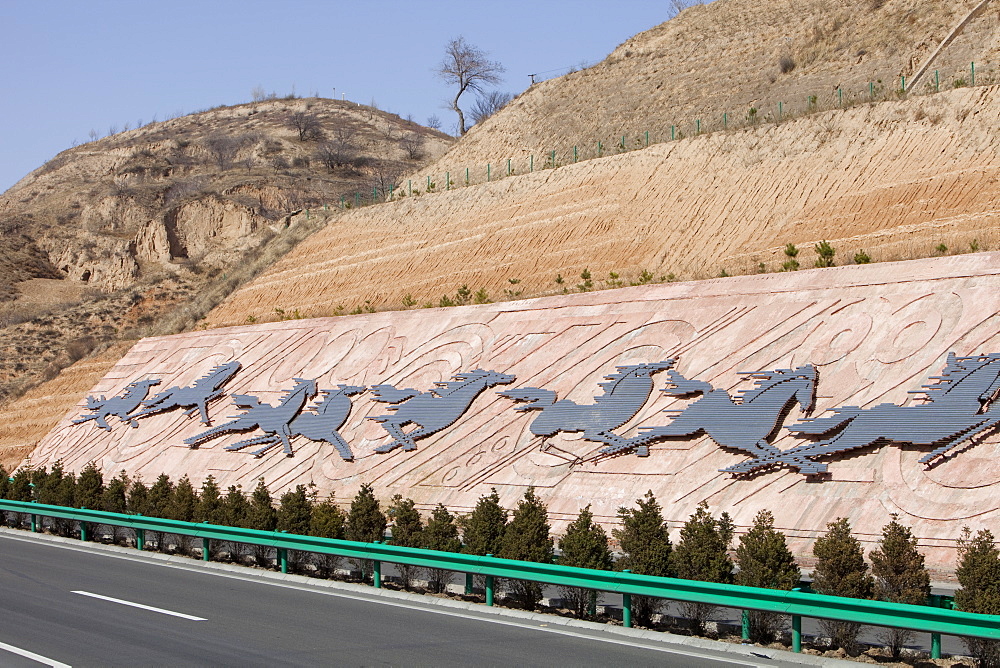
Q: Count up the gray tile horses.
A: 8